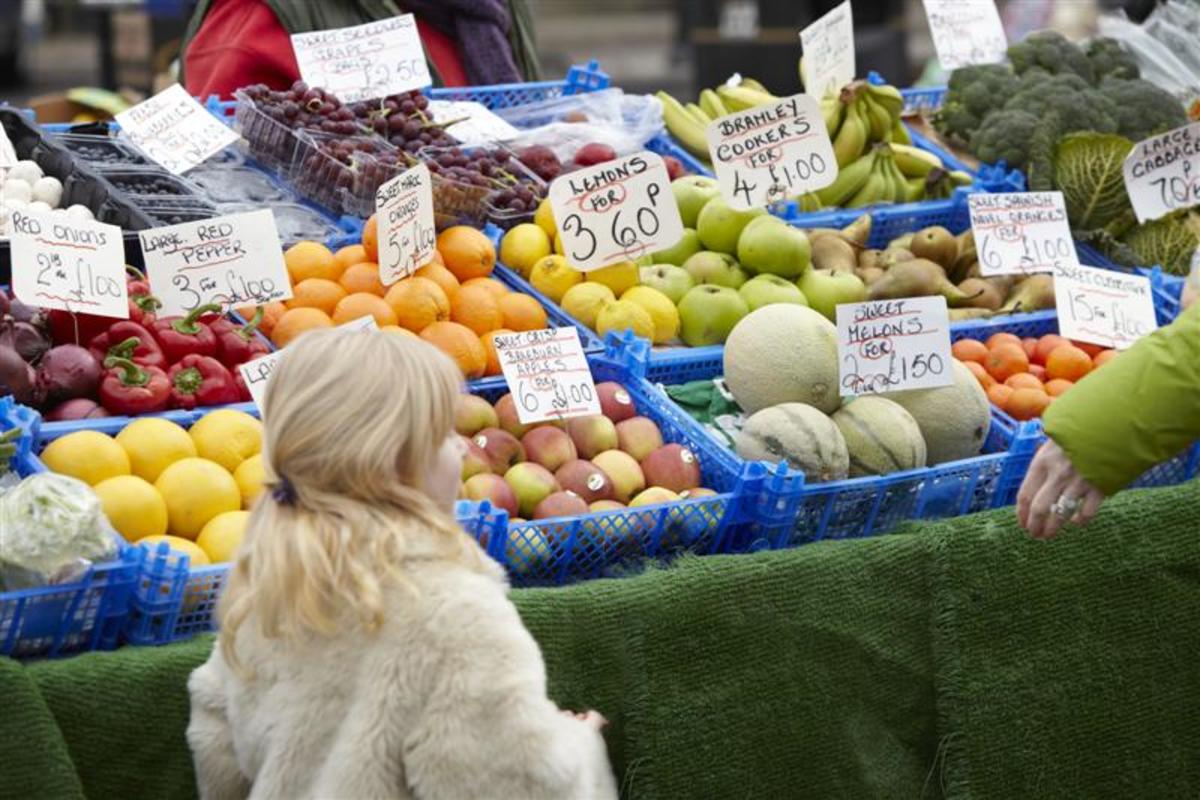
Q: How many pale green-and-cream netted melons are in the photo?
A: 4